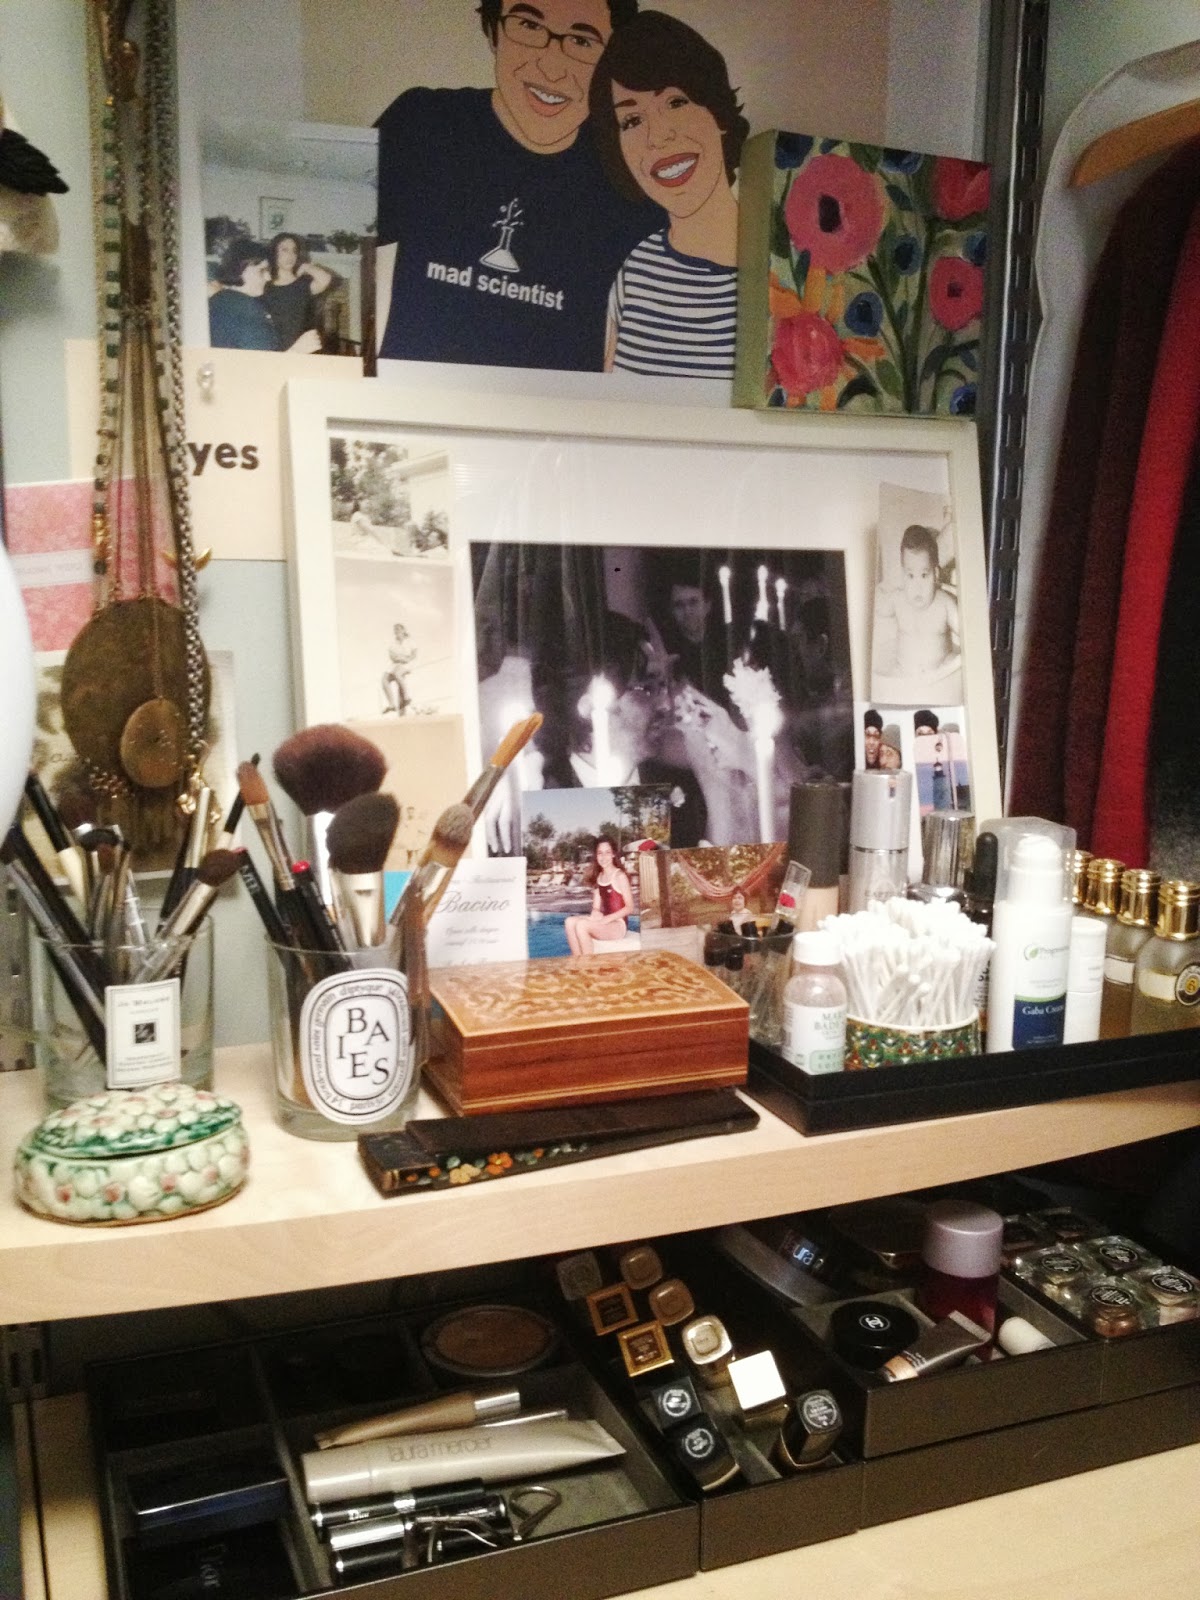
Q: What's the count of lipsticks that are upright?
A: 10